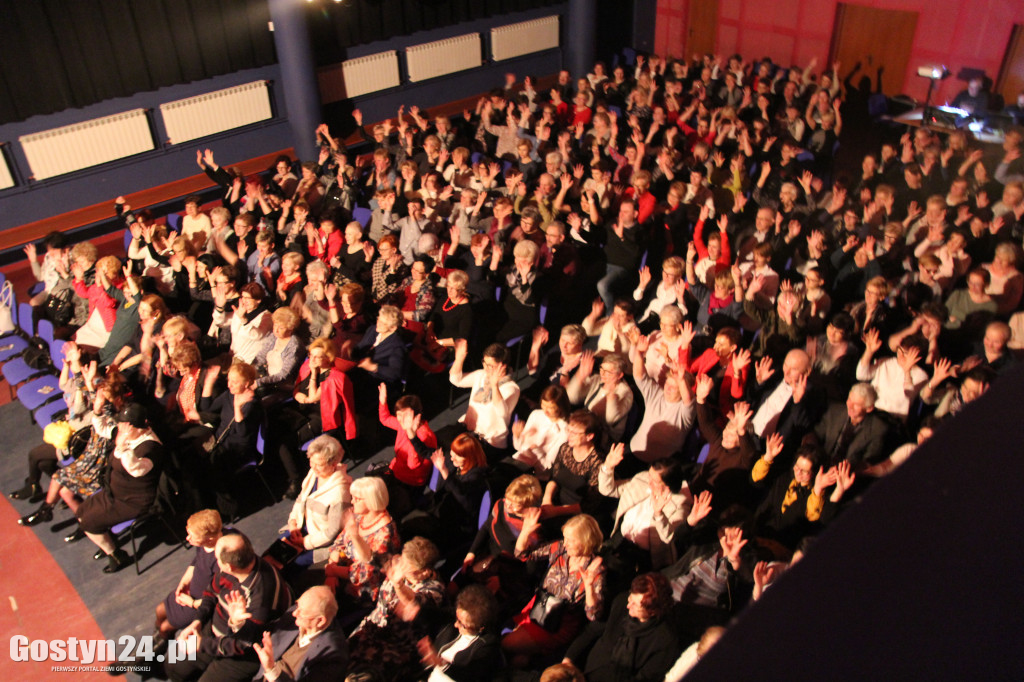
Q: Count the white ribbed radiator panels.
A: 6